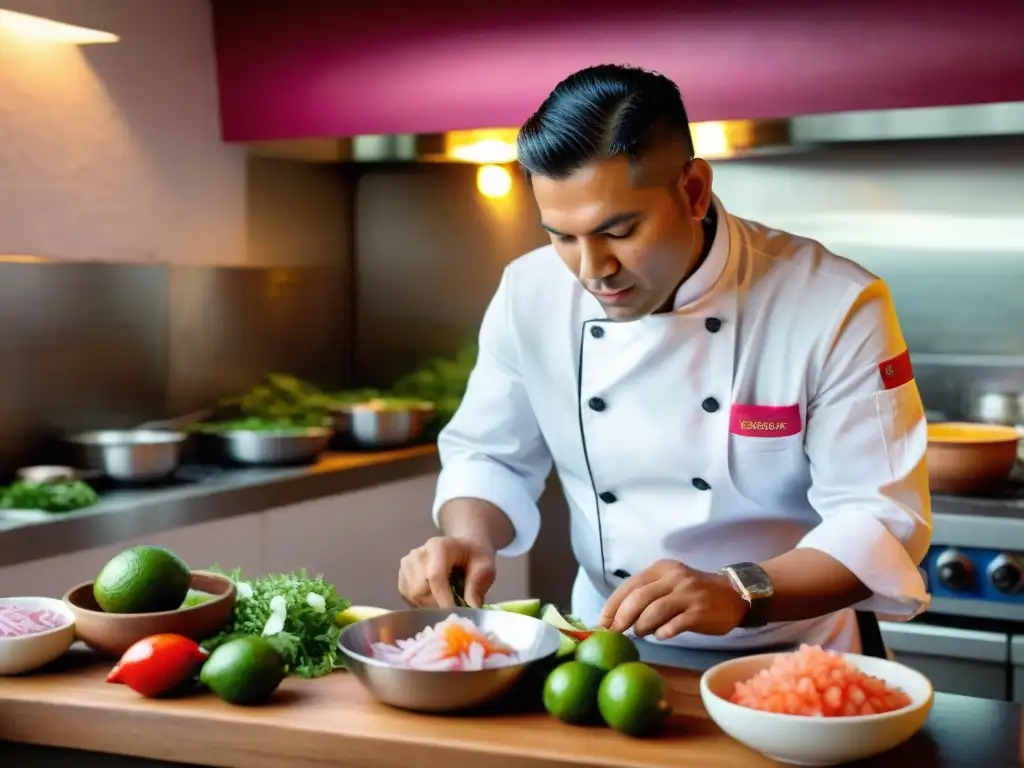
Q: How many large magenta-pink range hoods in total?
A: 1